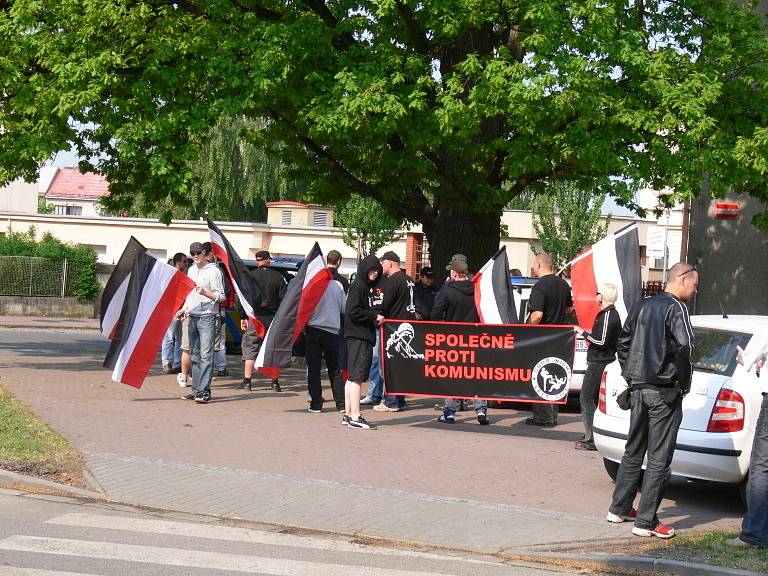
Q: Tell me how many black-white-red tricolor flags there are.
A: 6